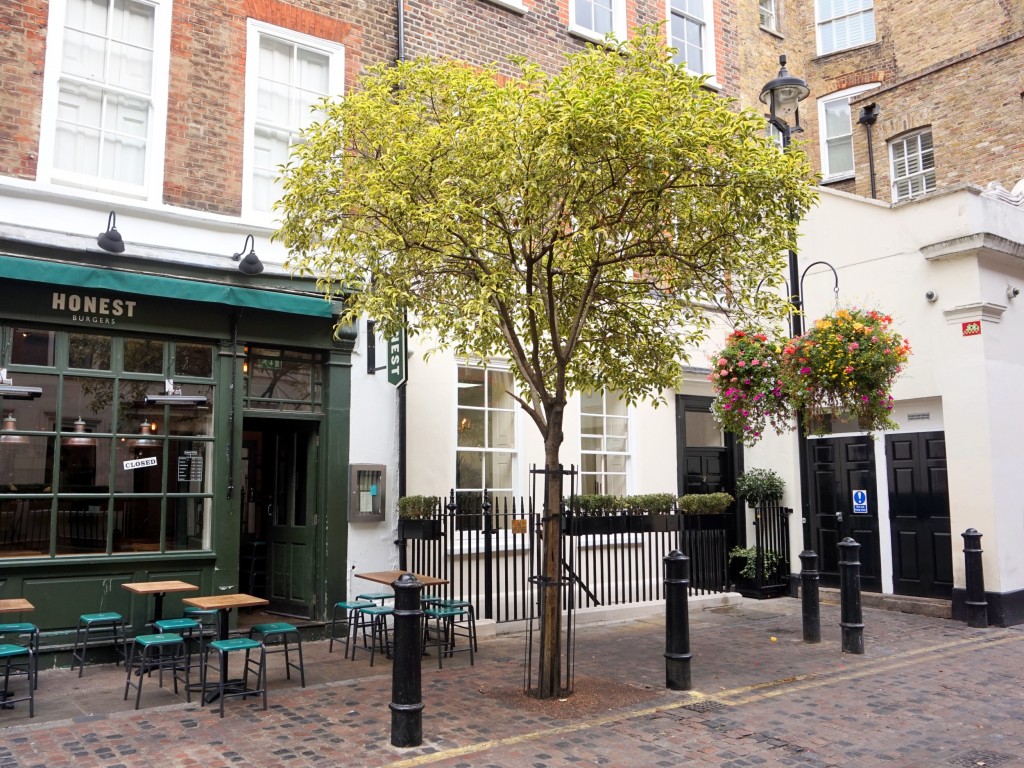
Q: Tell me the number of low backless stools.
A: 14